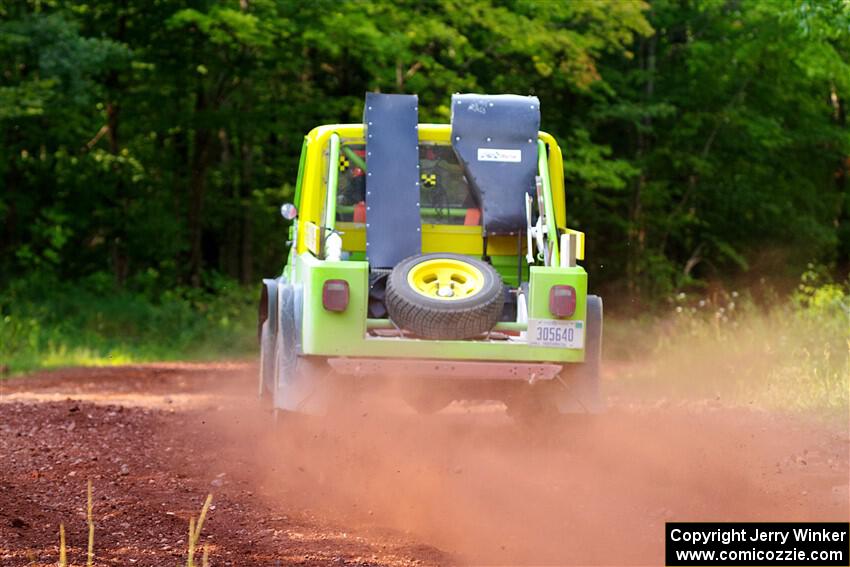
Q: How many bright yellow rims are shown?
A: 1